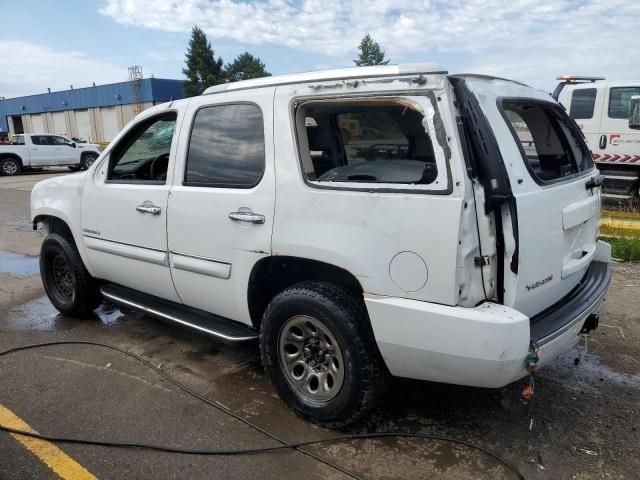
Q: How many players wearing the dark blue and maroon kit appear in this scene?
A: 0